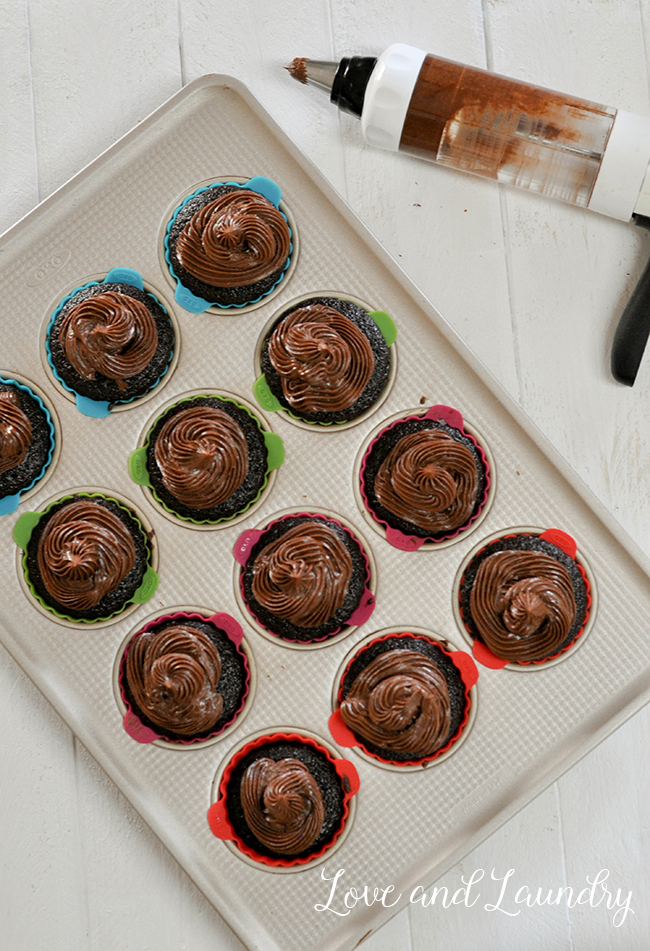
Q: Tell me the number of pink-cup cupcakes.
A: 3